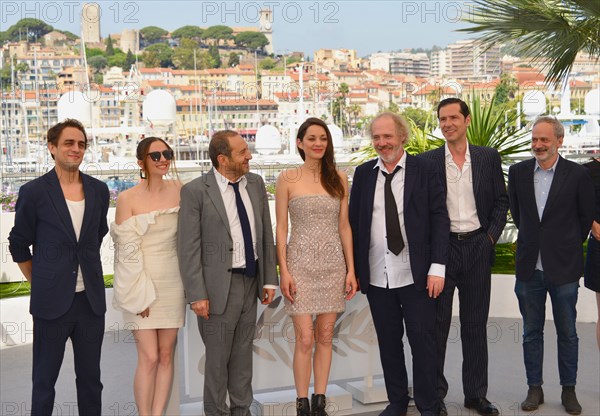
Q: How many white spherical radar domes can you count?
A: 6